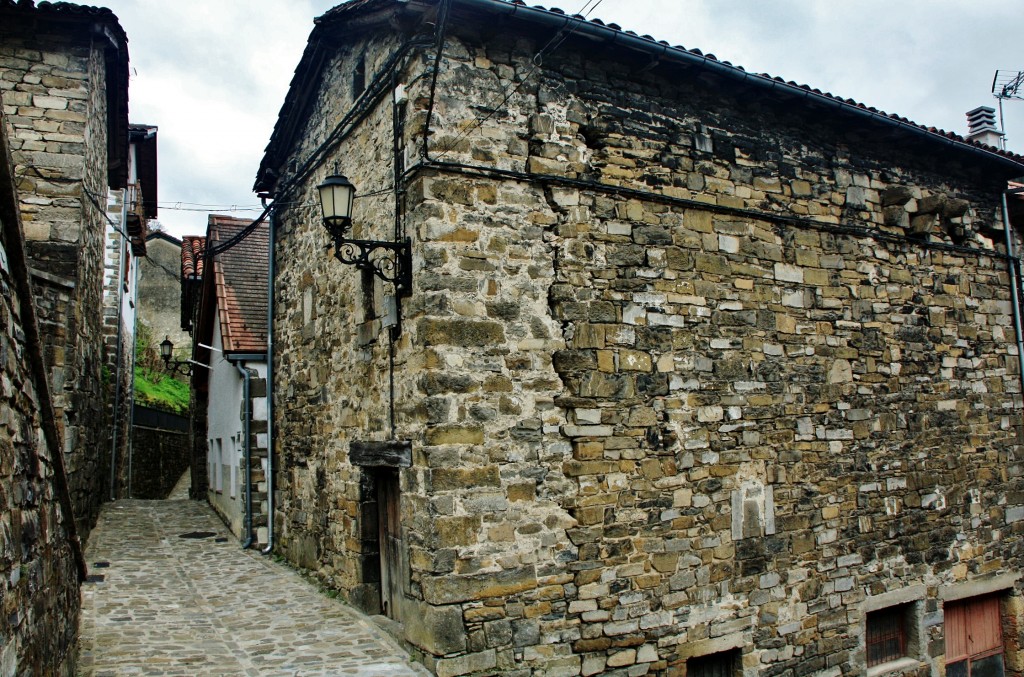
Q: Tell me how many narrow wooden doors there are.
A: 1